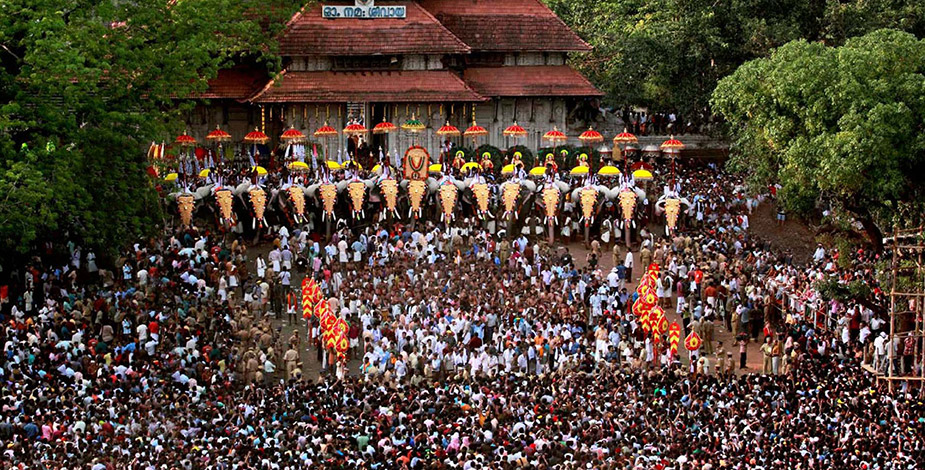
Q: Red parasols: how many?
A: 14